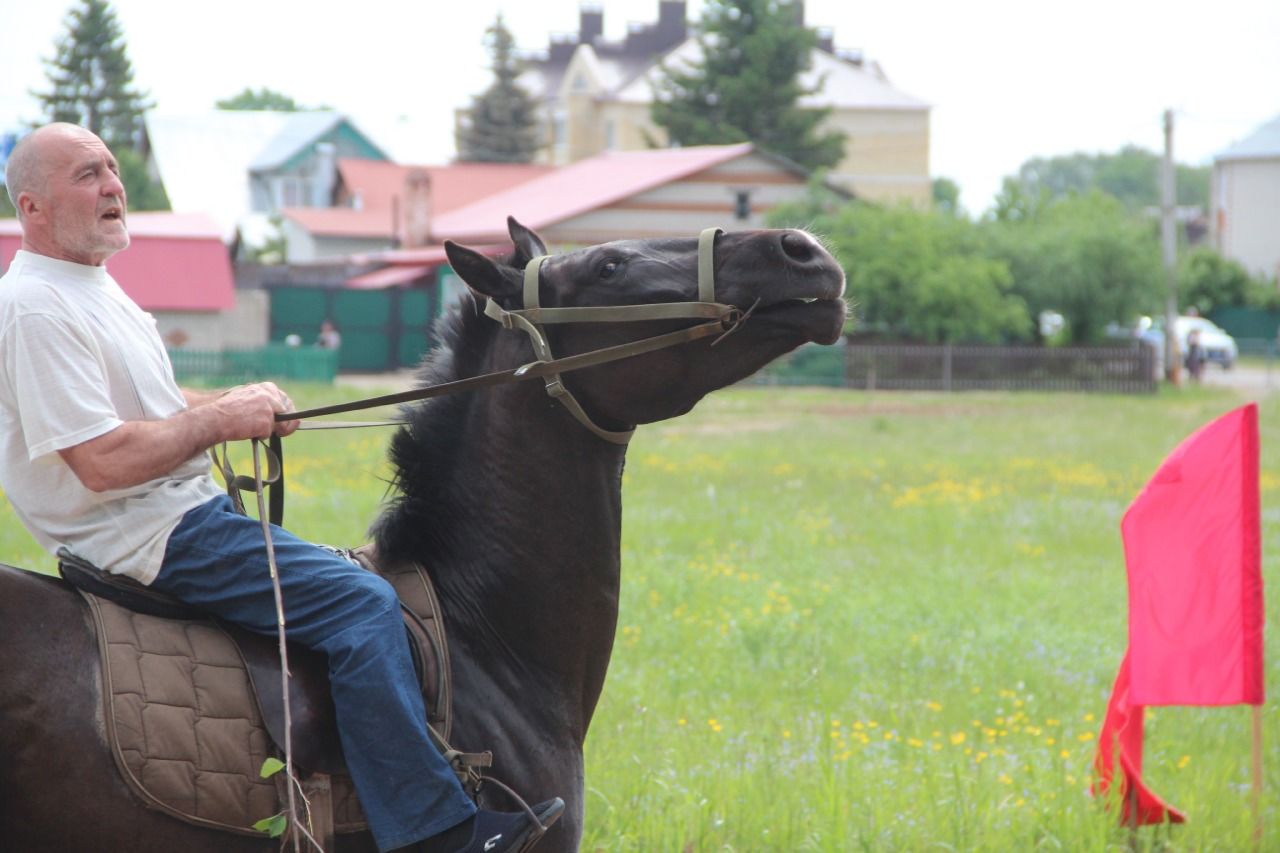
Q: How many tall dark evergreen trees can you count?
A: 3